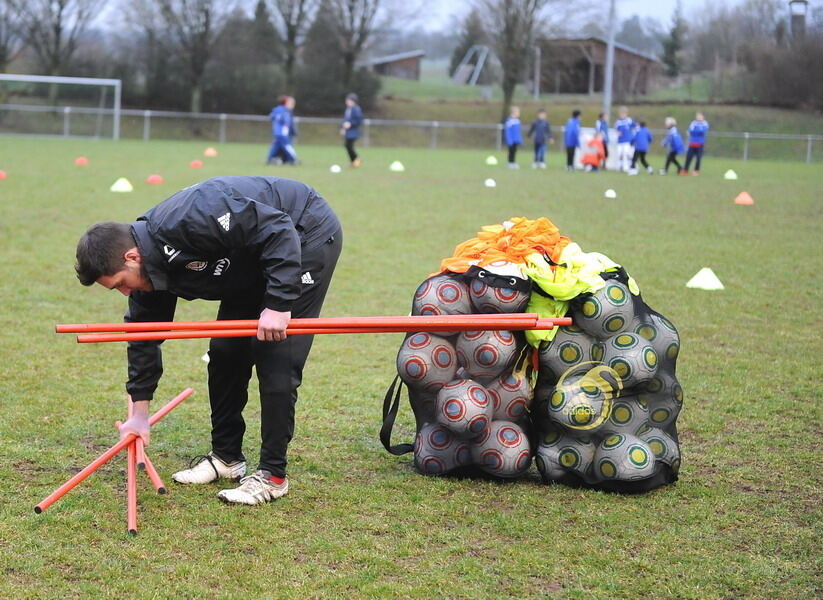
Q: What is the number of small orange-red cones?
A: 6